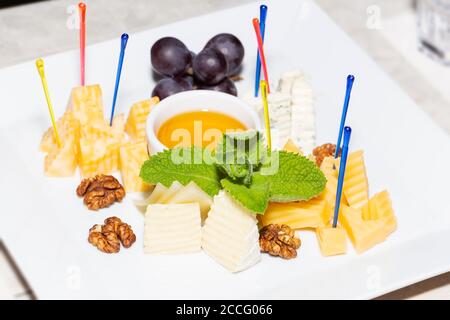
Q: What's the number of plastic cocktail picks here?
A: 8